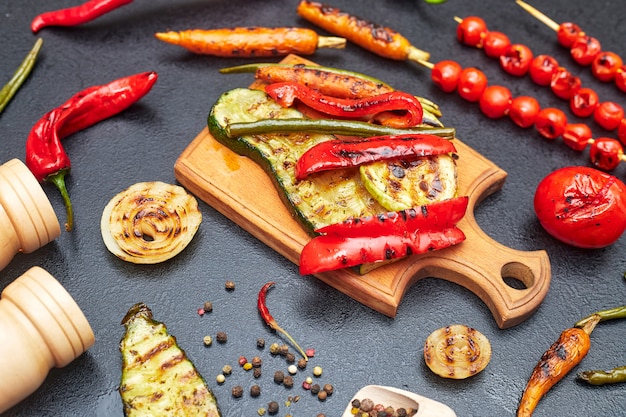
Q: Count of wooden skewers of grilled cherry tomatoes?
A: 3